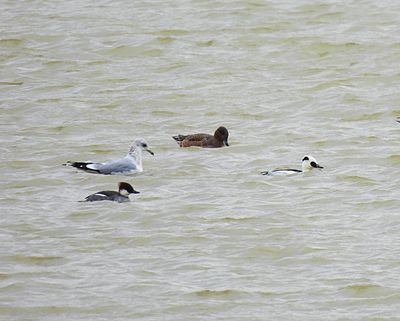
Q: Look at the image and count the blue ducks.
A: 0